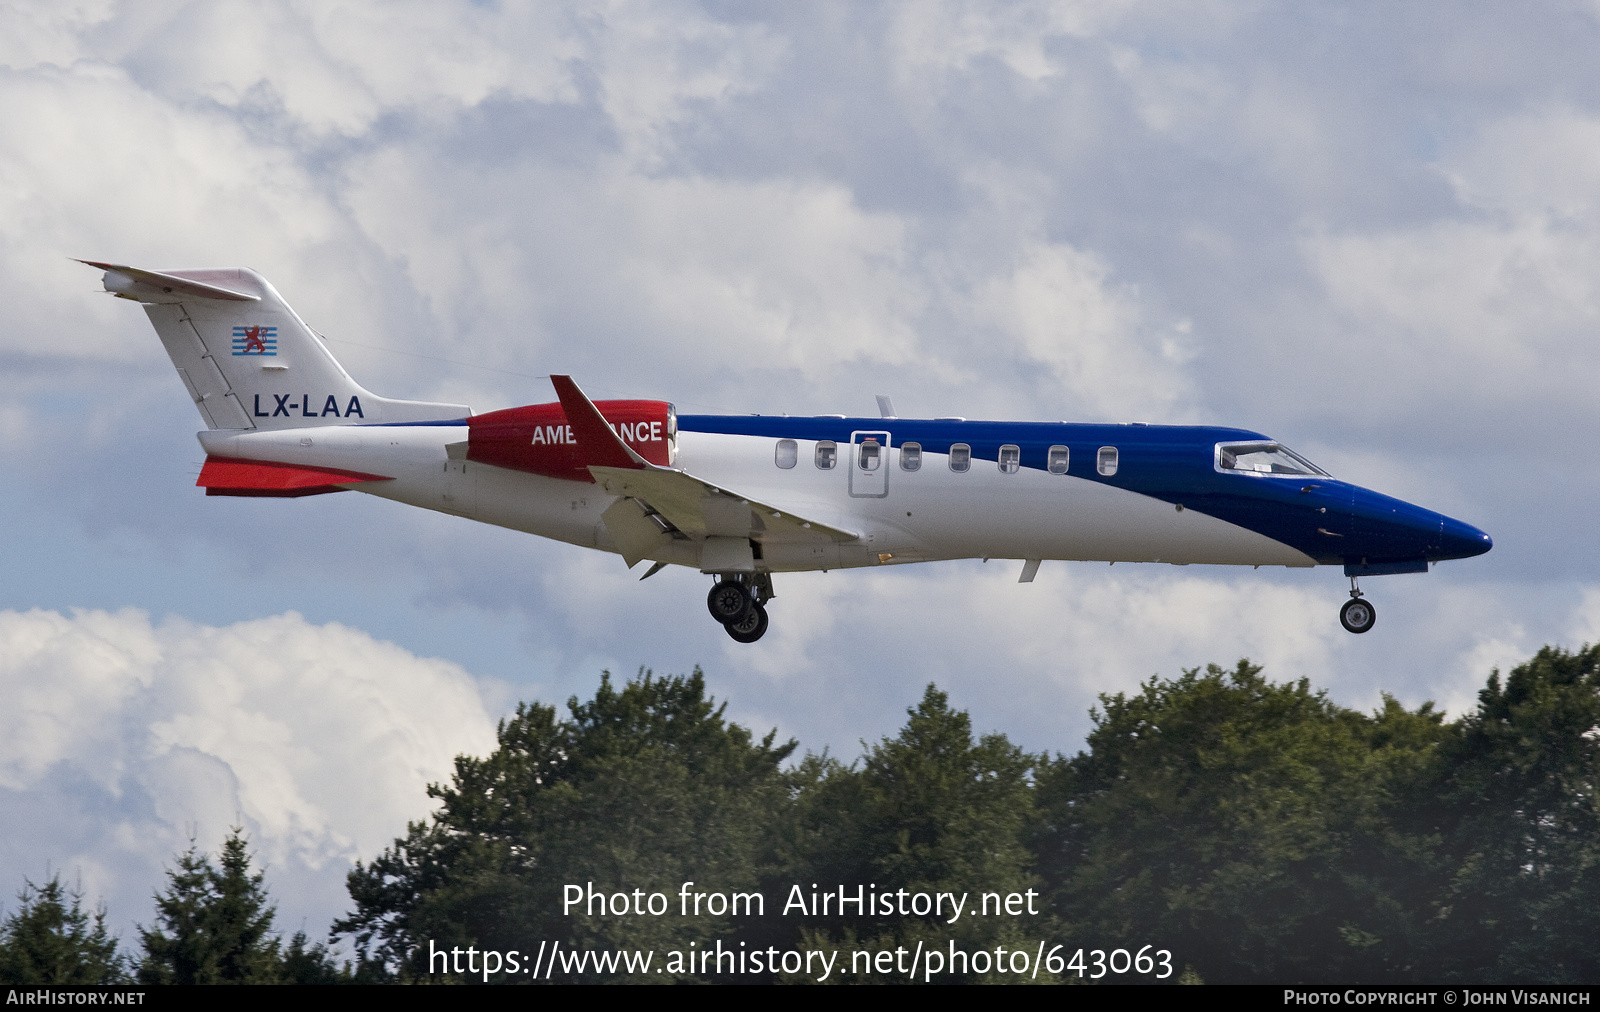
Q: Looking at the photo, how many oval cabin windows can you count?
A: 8